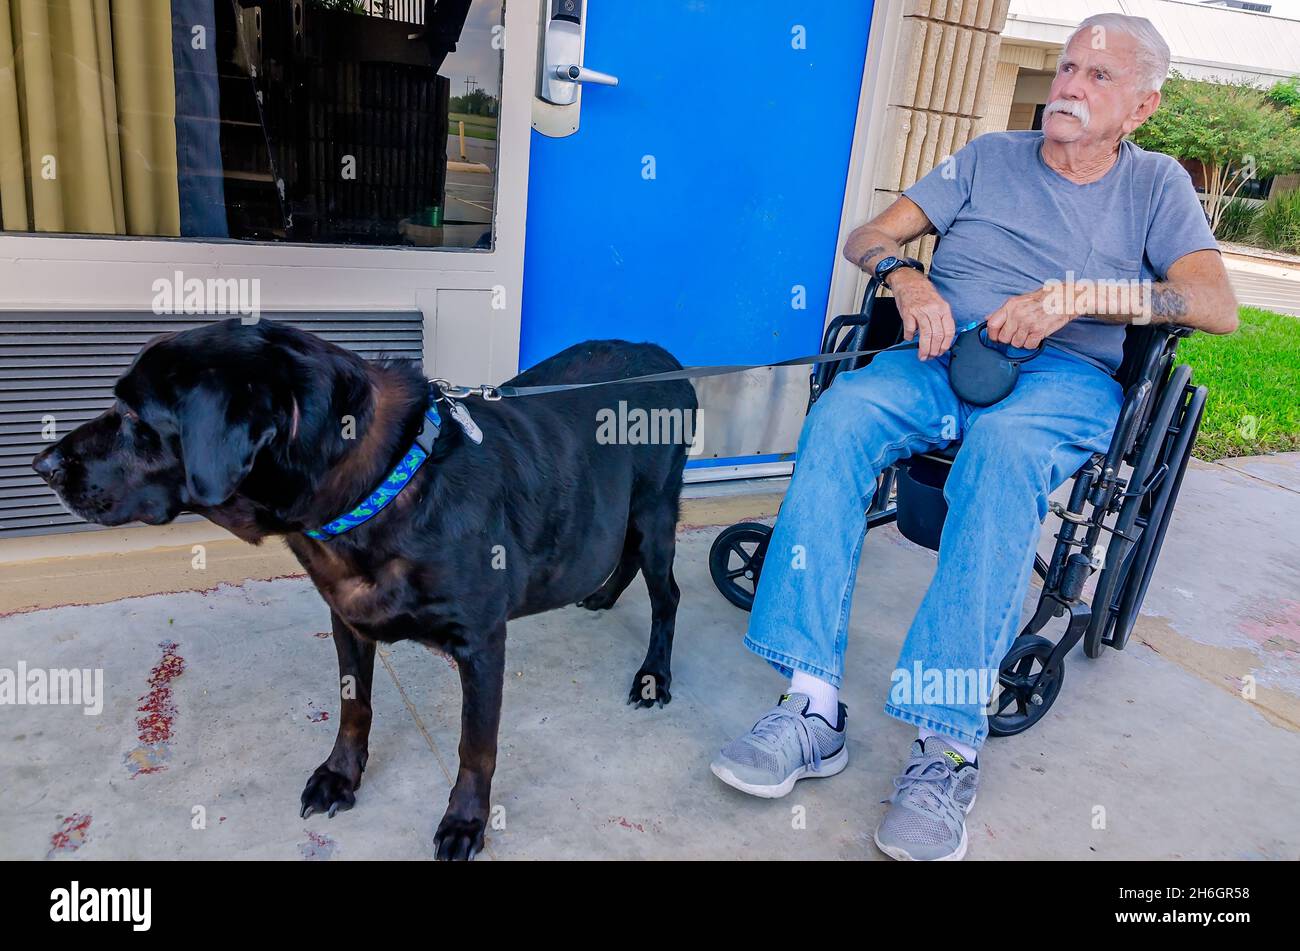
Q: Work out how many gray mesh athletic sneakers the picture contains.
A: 2